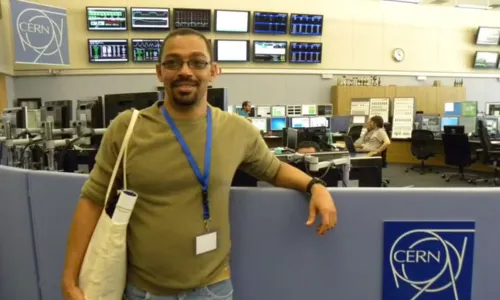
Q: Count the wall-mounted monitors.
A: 14